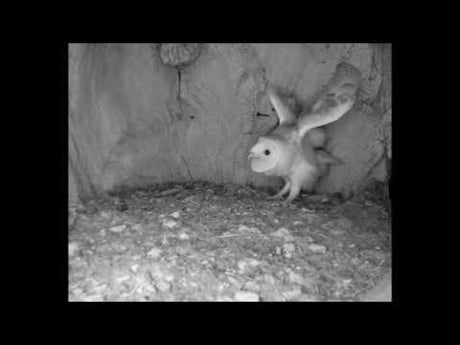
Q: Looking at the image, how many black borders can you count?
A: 4